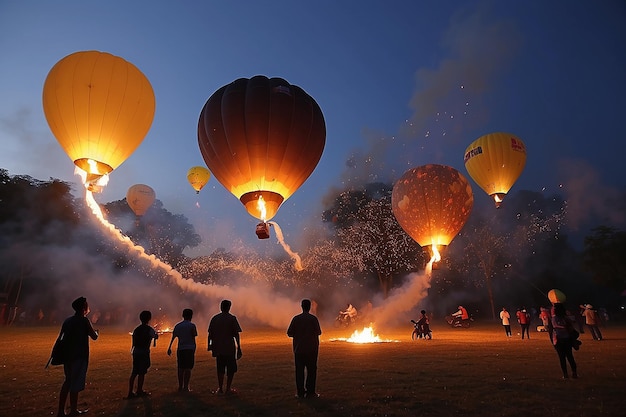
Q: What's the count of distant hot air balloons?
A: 2